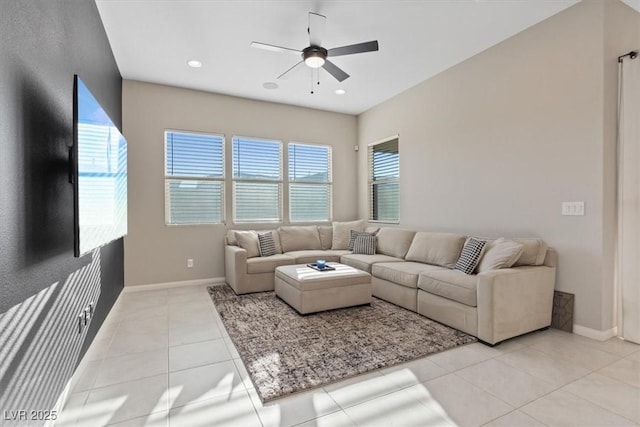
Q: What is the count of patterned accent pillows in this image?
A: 4